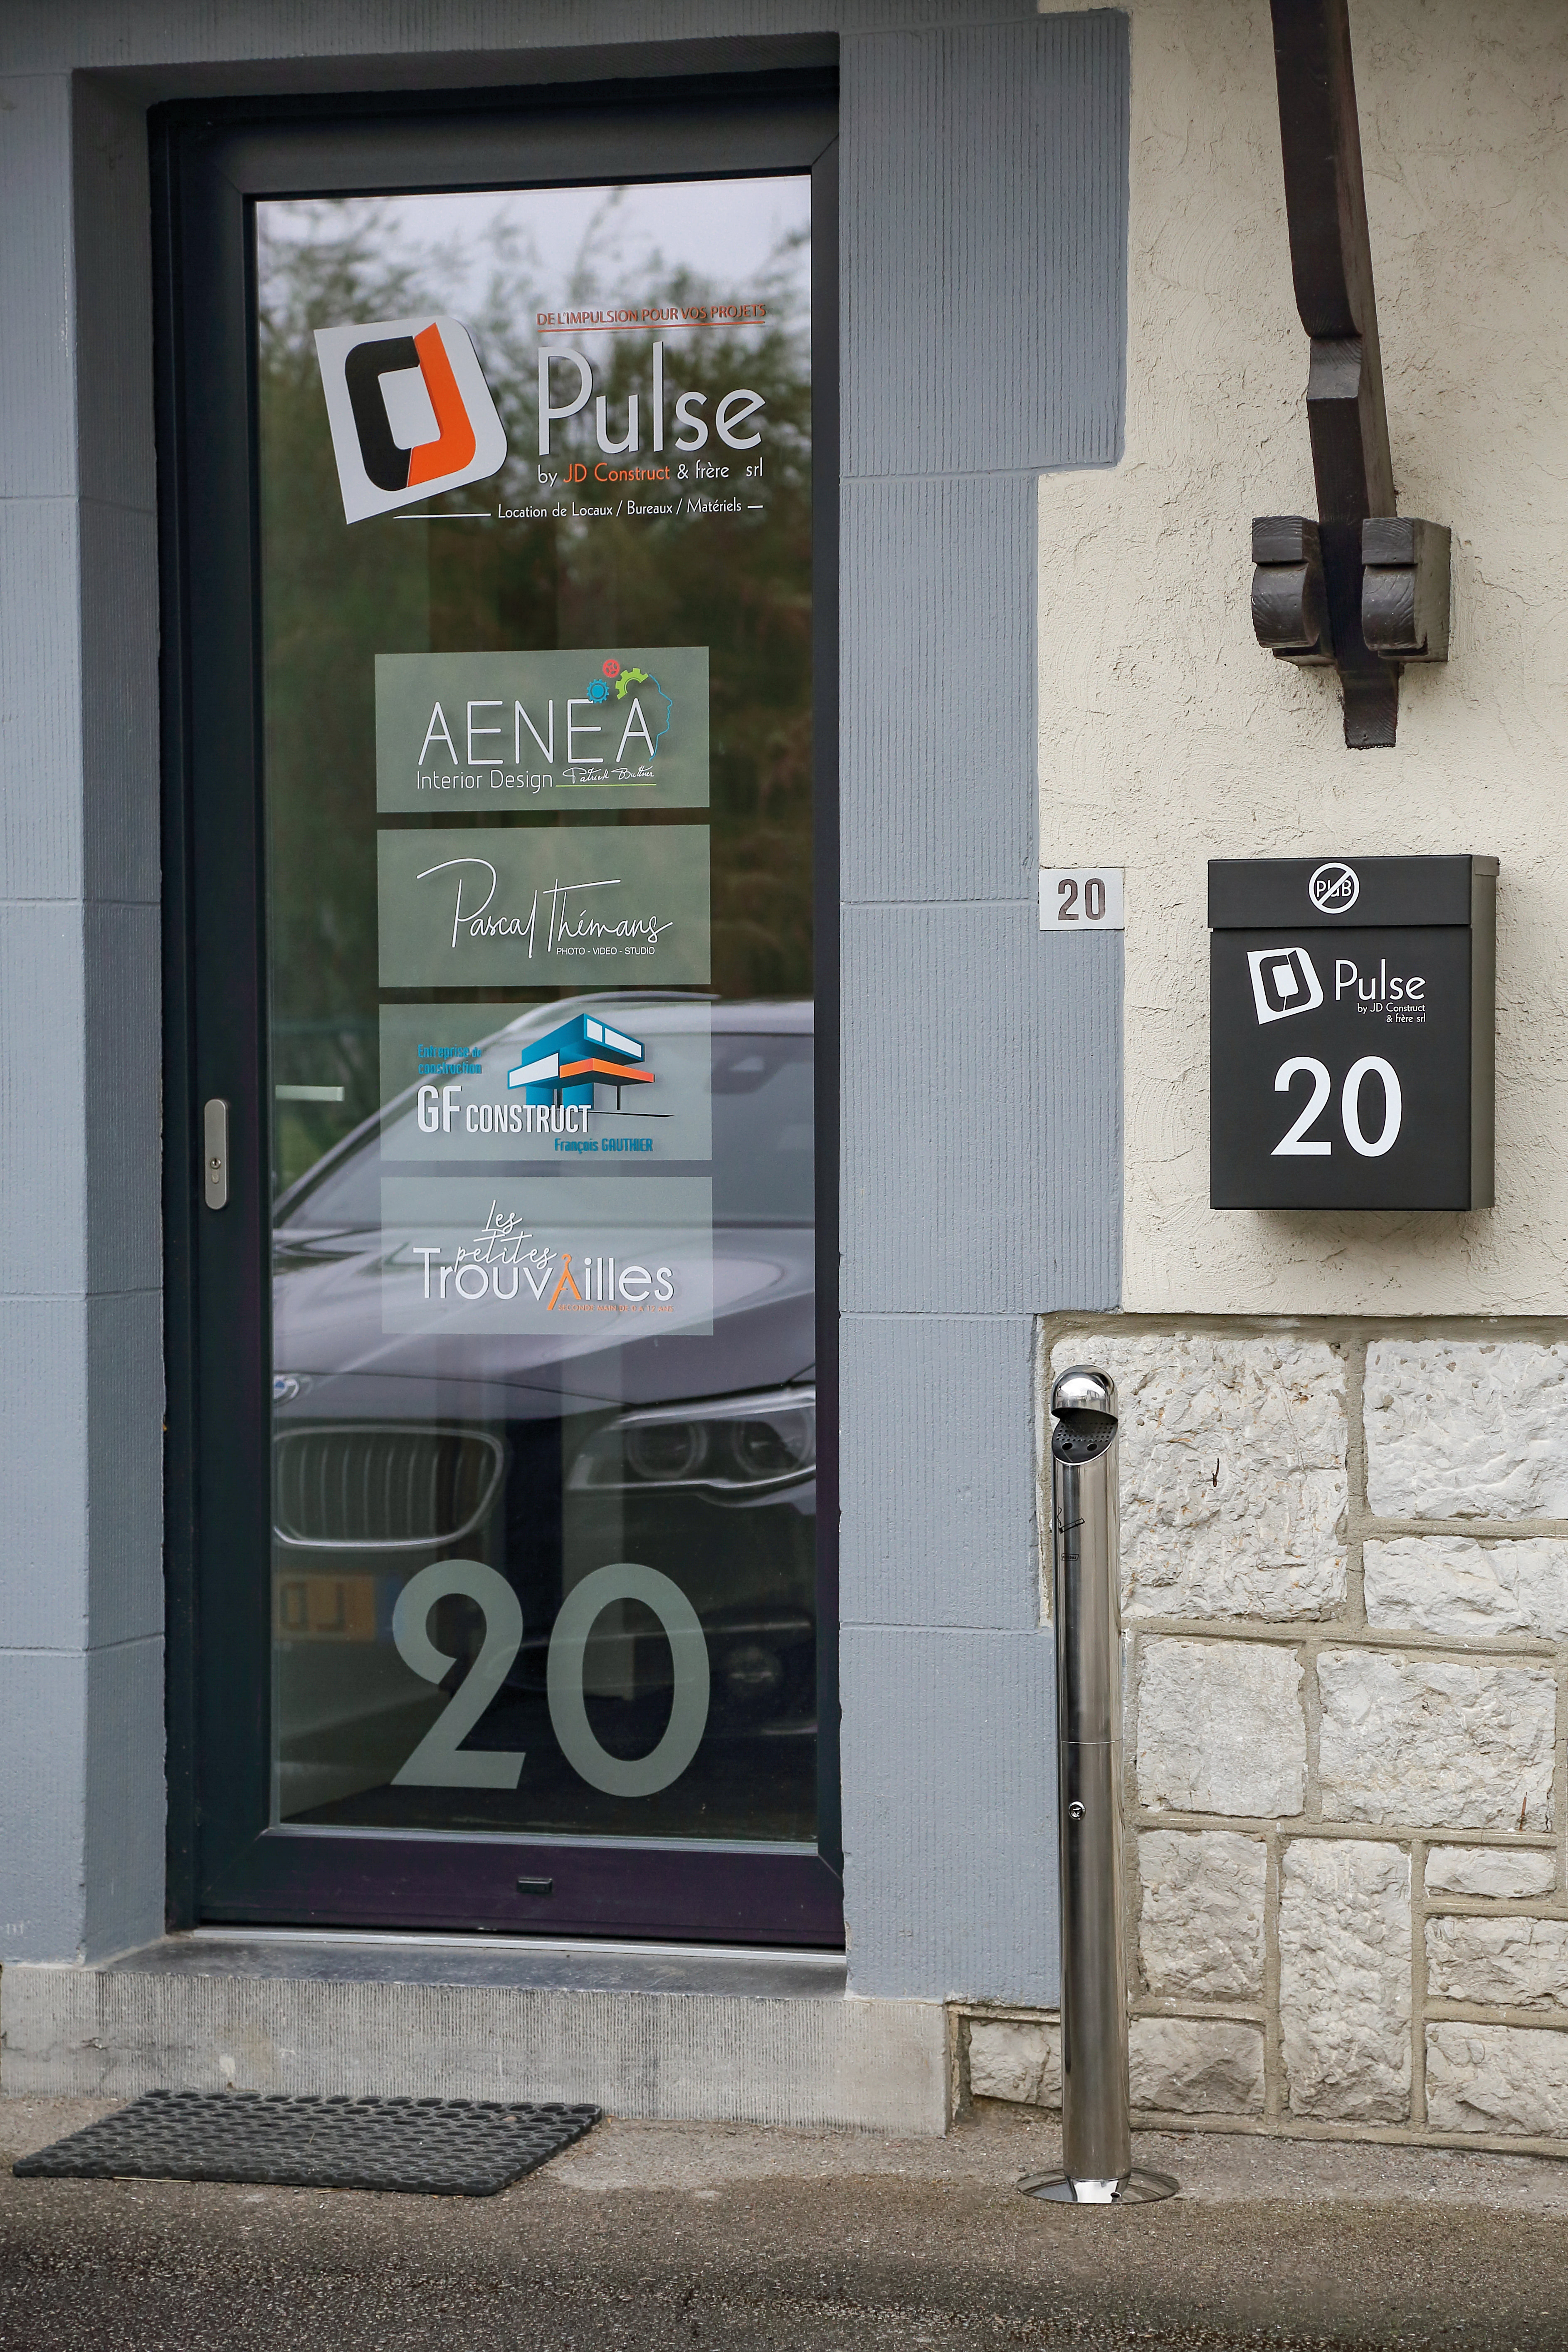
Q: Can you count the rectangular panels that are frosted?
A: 4